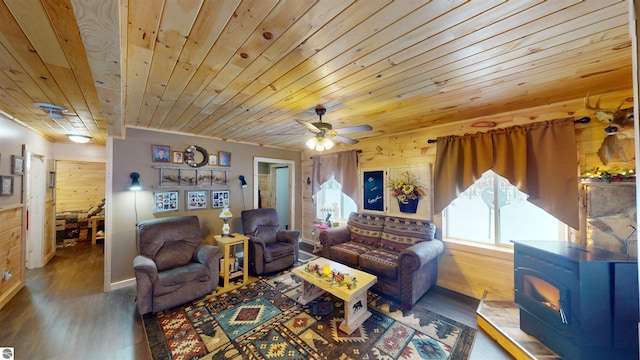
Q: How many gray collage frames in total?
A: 3